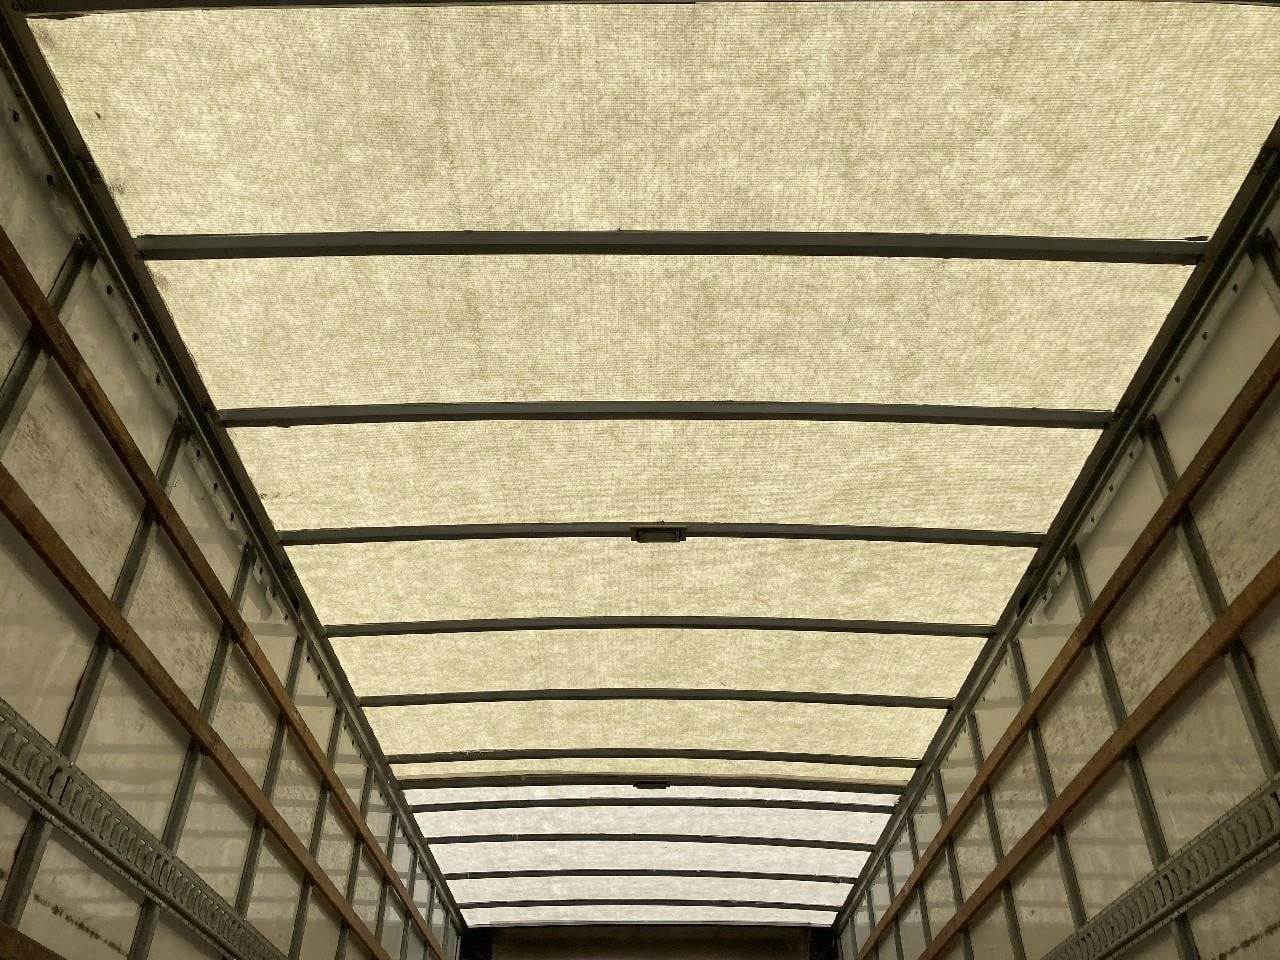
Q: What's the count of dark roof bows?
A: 11